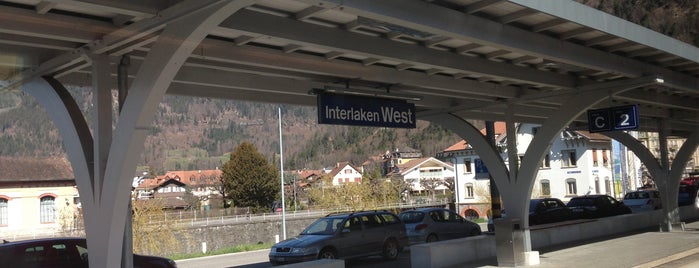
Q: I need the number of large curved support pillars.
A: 3